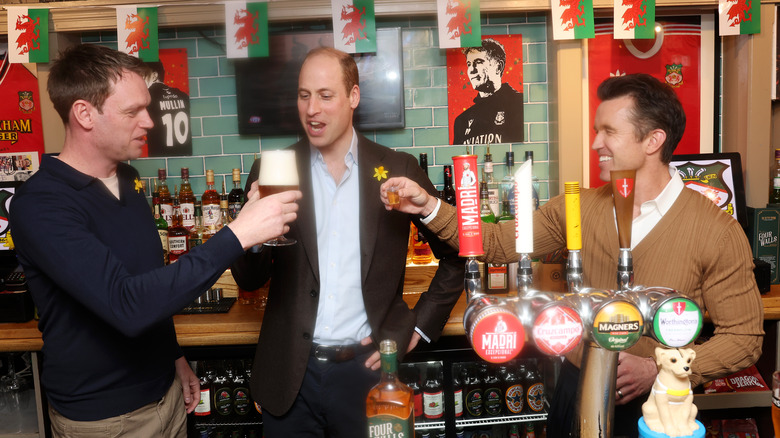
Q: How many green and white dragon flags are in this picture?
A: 8